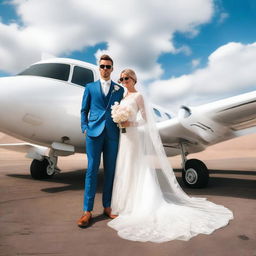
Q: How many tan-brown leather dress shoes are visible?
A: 2